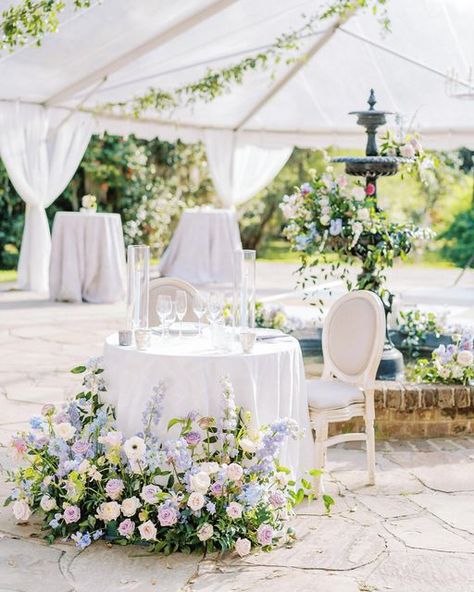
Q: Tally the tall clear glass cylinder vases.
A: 2